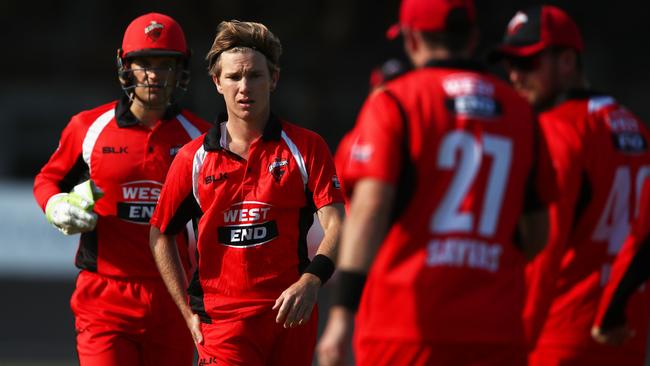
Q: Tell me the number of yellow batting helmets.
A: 0